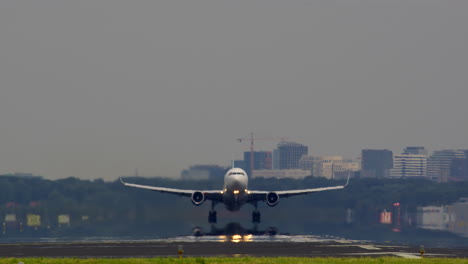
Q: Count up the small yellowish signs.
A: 3